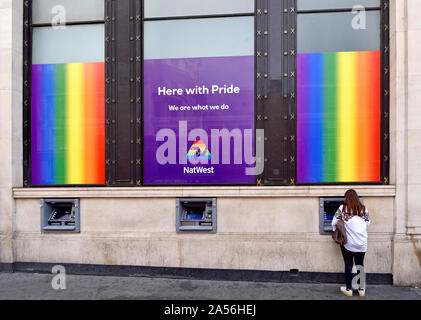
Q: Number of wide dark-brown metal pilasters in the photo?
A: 2